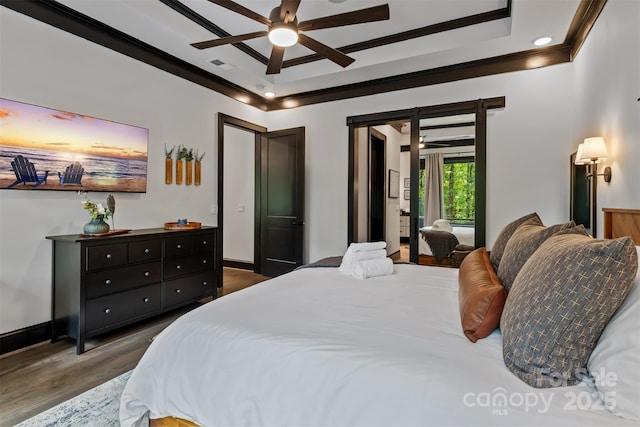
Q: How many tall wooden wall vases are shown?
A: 4